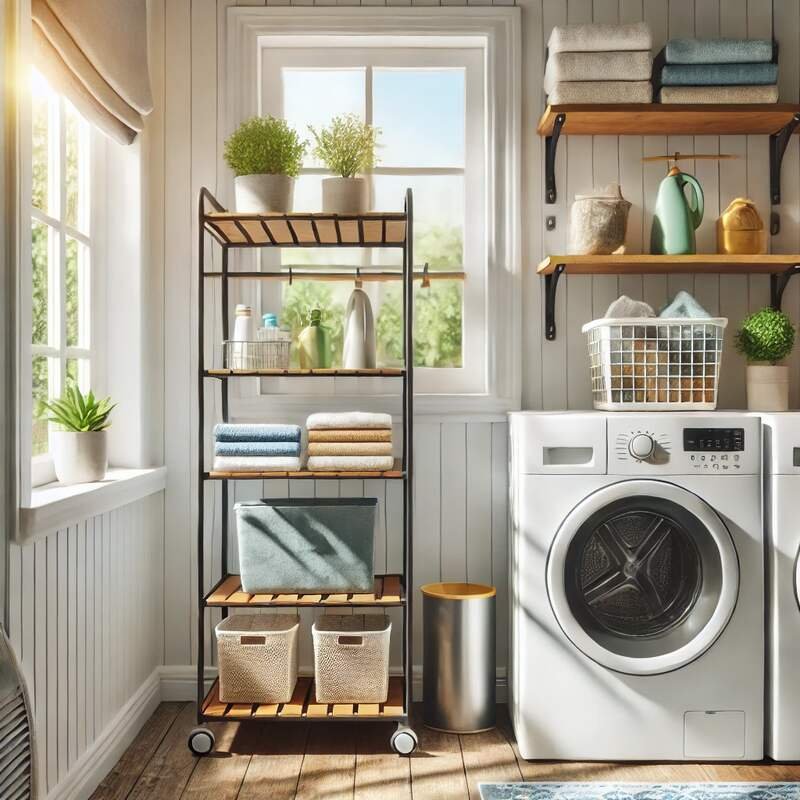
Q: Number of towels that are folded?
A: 13